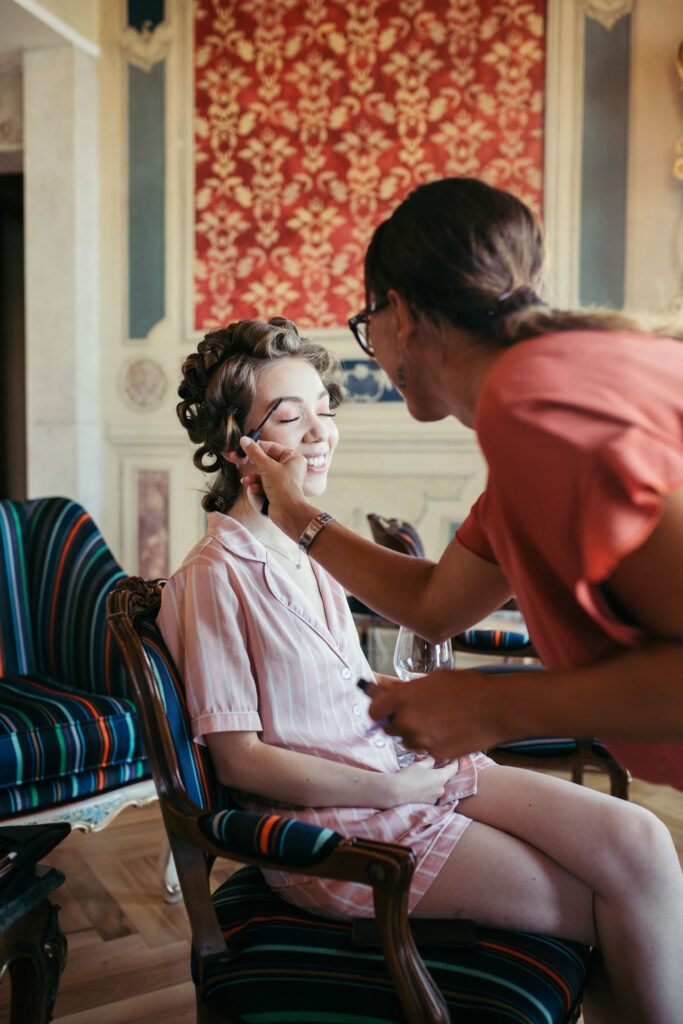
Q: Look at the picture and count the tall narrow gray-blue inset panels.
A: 2